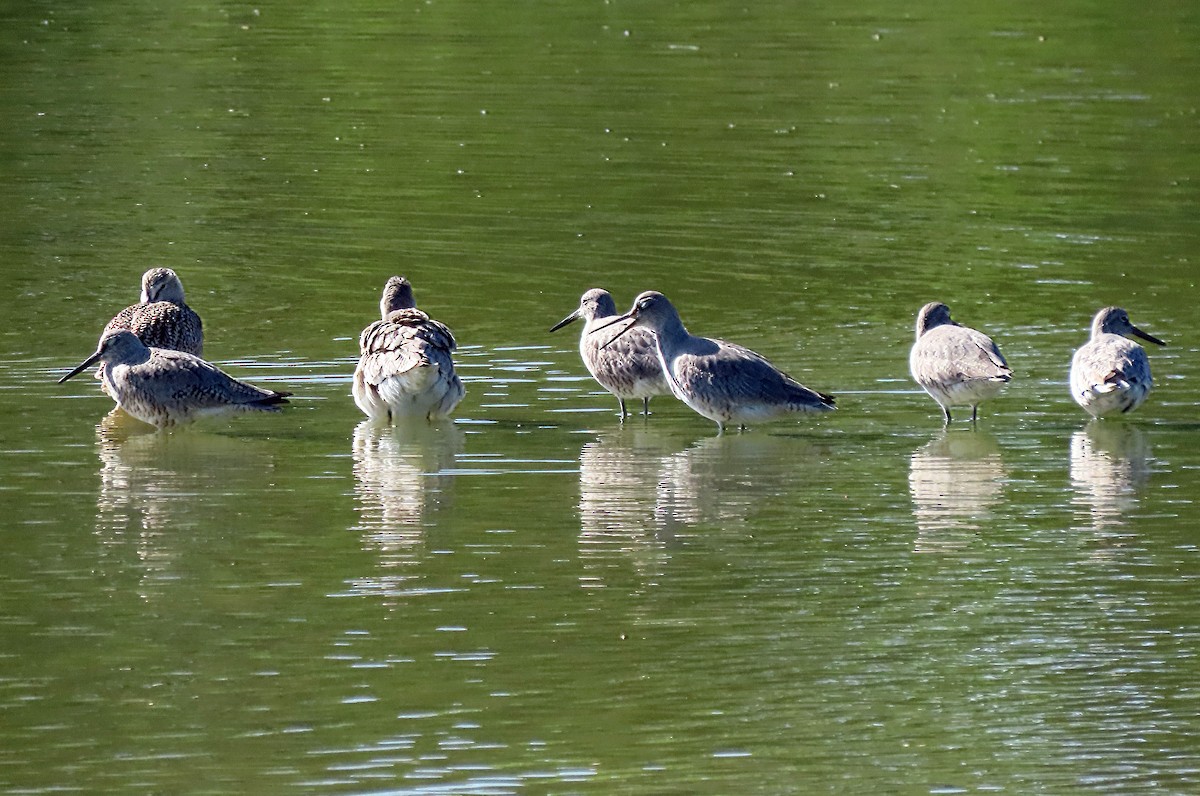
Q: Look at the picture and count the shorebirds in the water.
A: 7